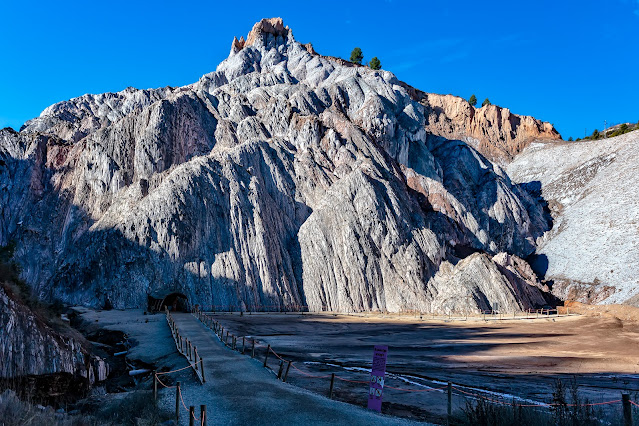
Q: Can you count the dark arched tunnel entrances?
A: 1